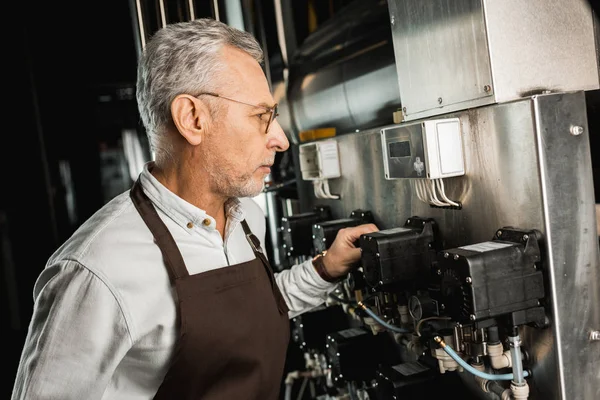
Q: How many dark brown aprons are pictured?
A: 1